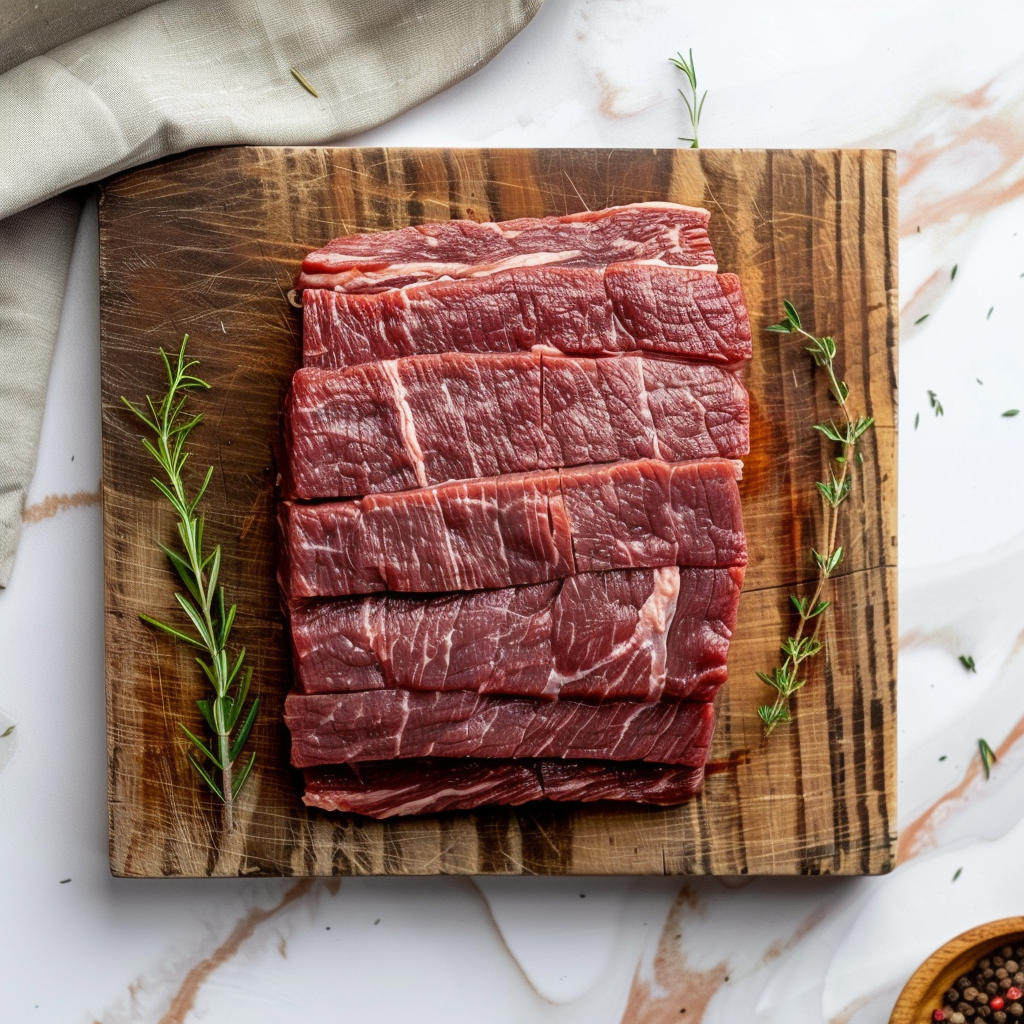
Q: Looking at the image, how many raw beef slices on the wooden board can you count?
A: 7